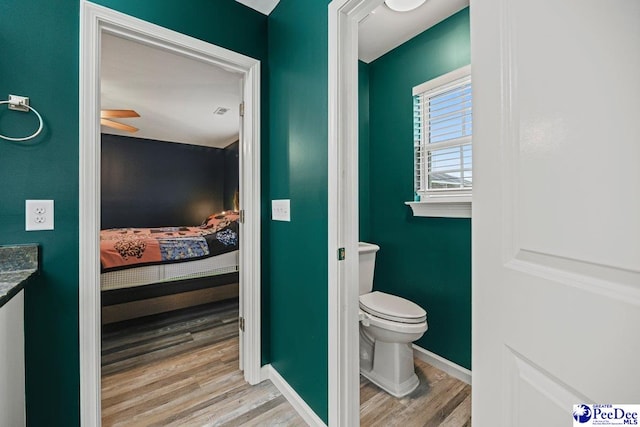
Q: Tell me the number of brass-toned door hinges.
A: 3